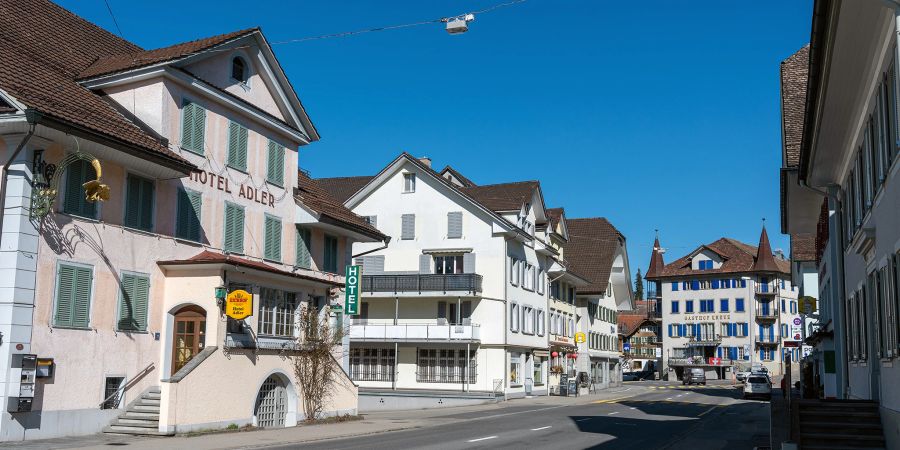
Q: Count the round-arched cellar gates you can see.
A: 1